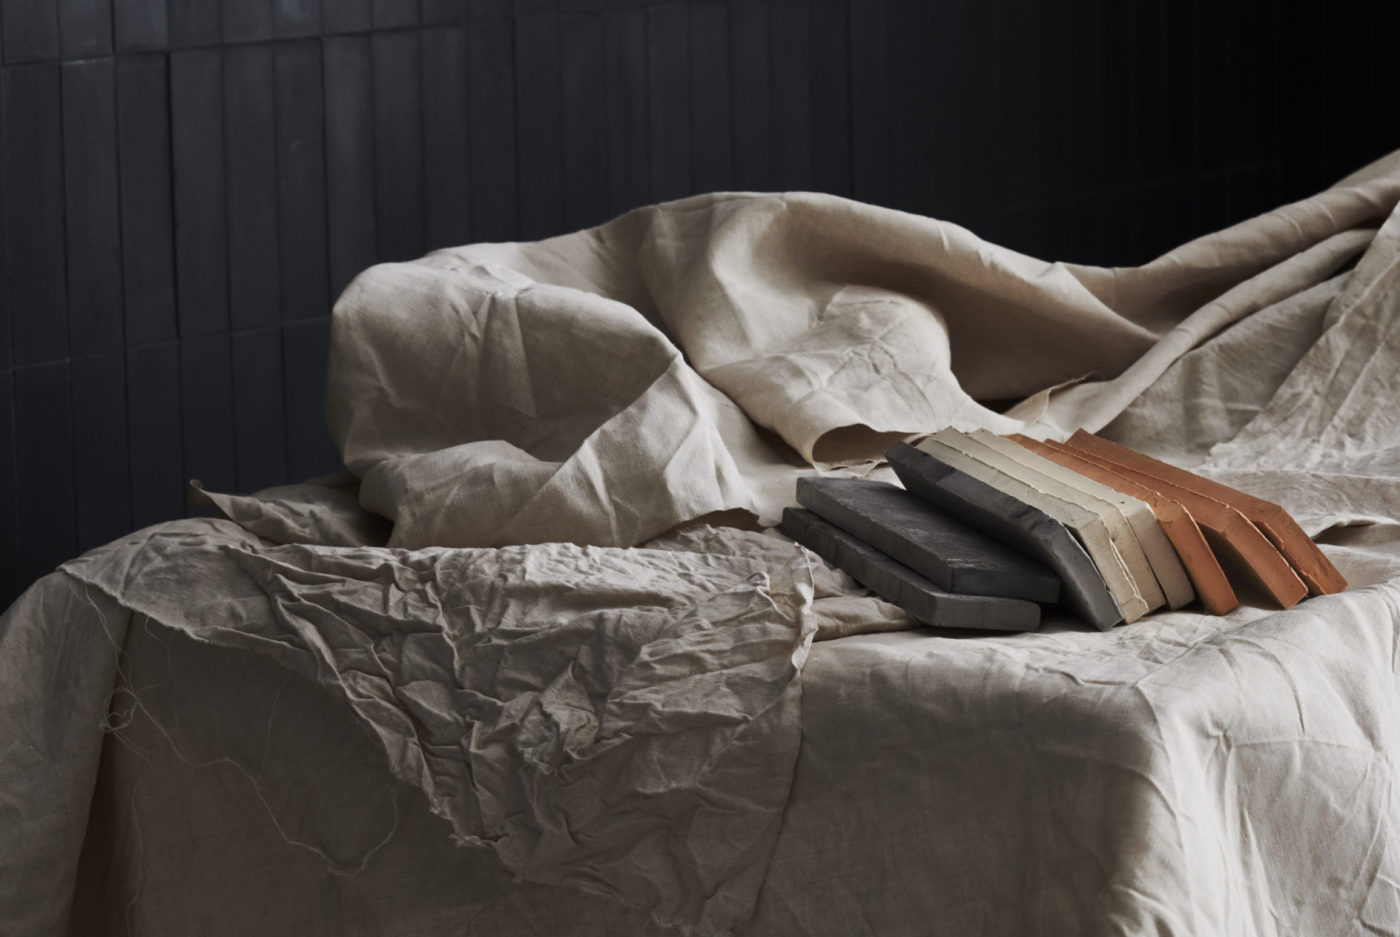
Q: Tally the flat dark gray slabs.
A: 3